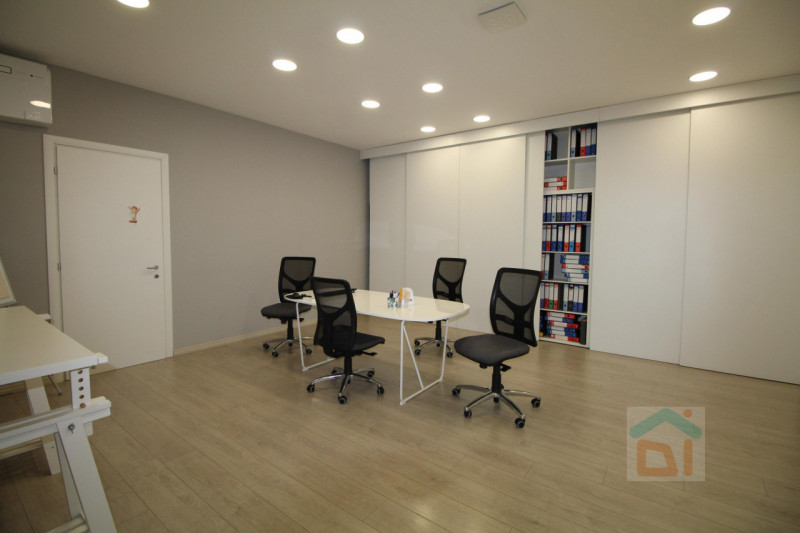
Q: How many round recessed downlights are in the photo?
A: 9